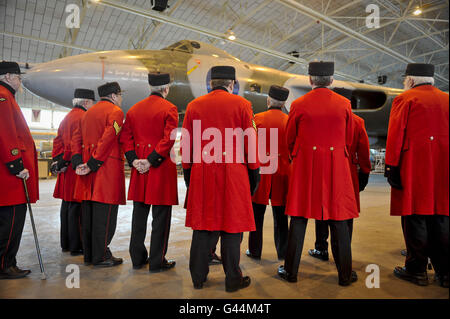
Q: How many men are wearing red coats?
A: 9